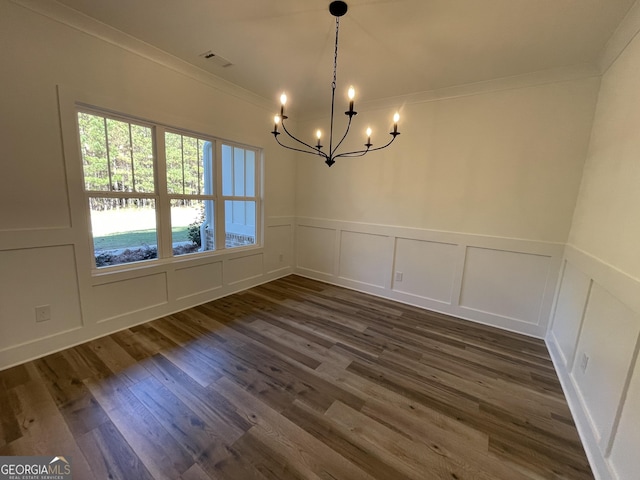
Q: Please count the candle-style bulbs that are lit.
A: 6